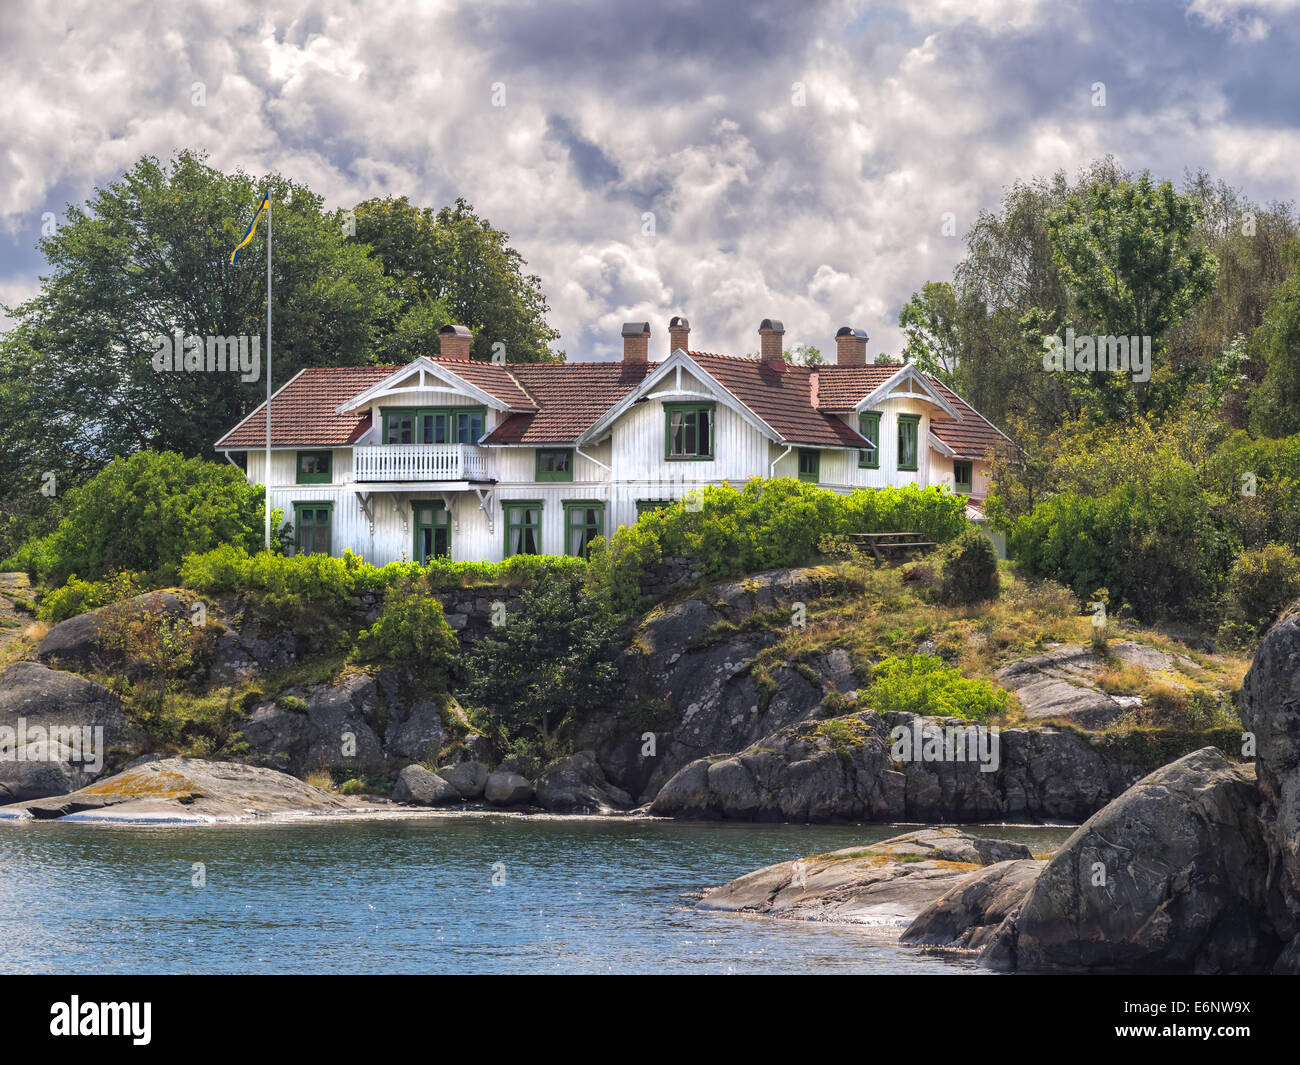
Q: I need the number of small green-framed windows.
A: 4